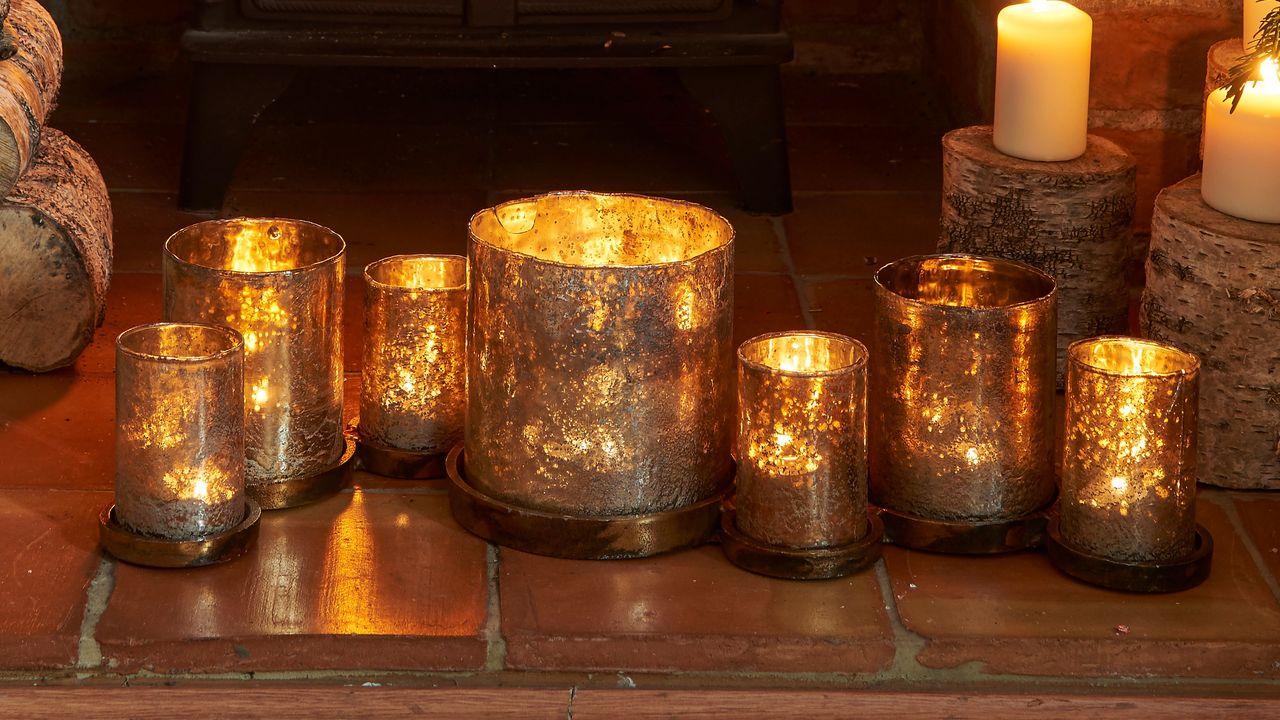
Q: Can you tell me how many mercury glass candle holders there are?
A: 7